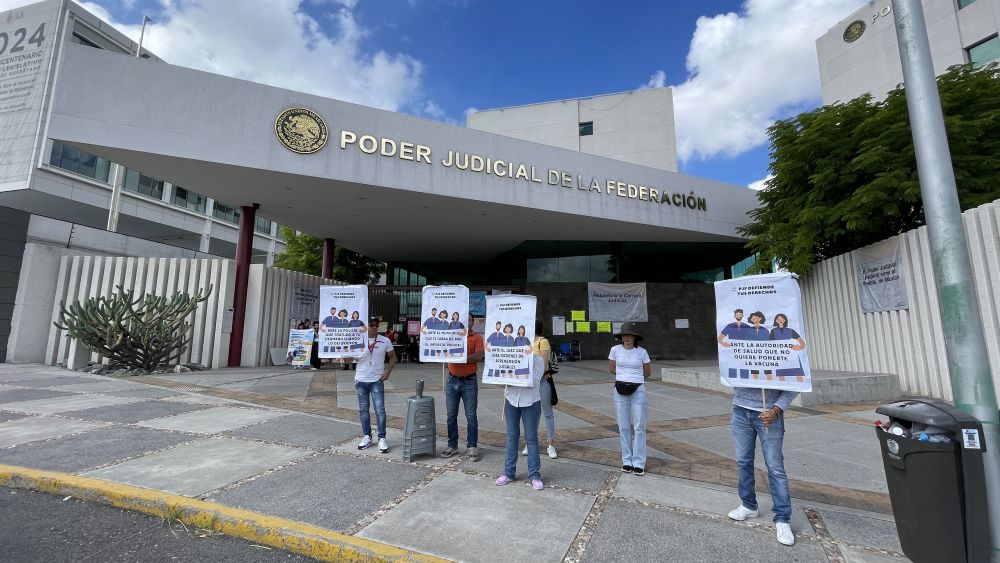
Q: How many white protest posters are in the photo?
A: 4